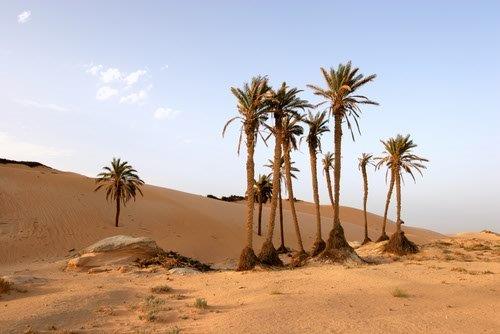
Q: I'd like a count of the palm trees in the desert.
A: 12